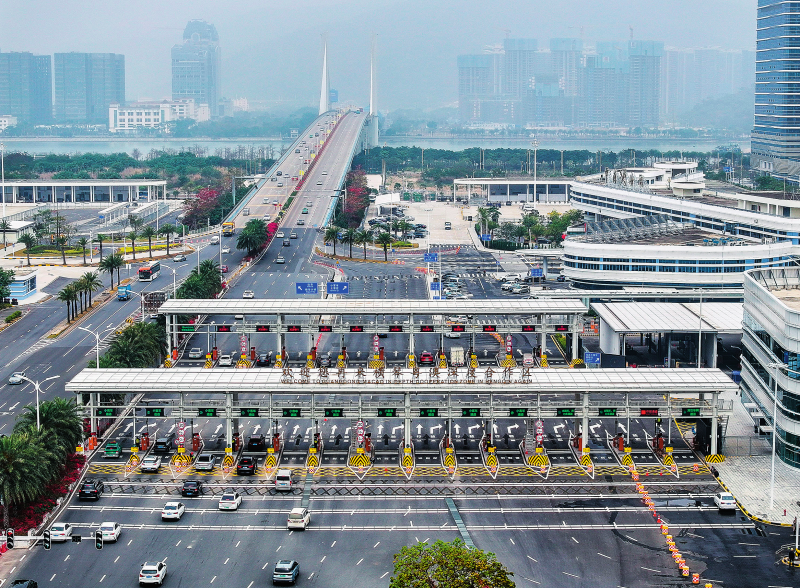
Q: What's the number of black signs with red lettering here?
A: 12